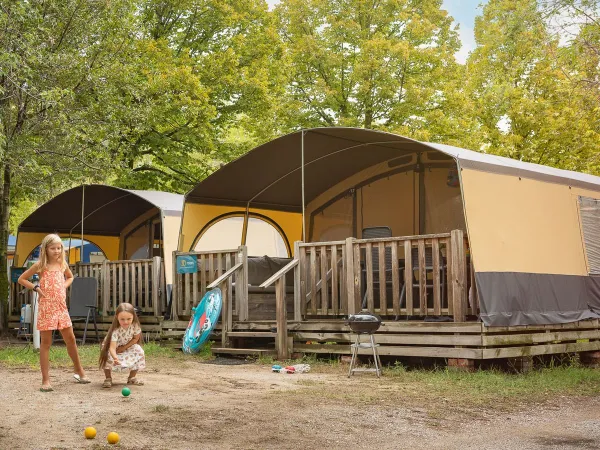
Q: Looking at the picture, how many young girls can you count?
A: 2